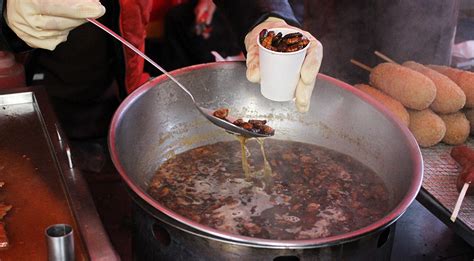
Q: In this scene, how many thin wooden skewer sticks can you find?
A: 3